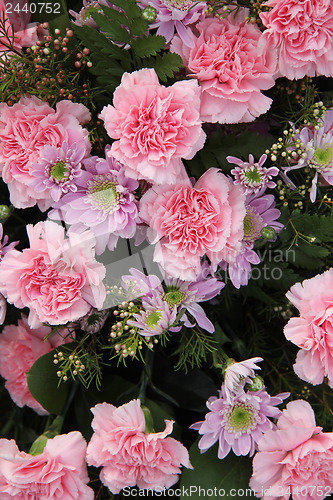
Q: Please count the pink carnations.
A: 12